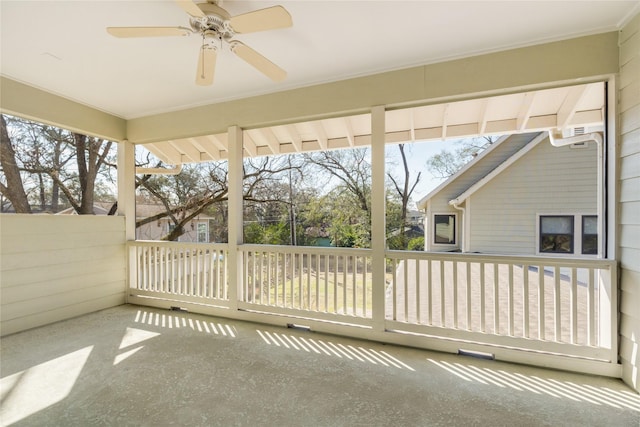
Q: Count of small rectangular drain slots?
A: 3